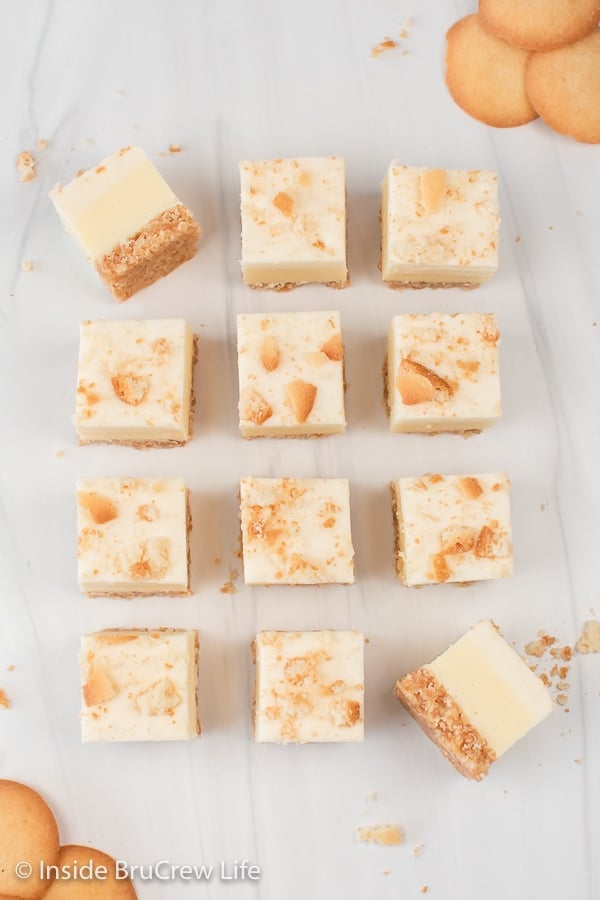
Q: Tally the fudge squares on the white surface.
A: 12